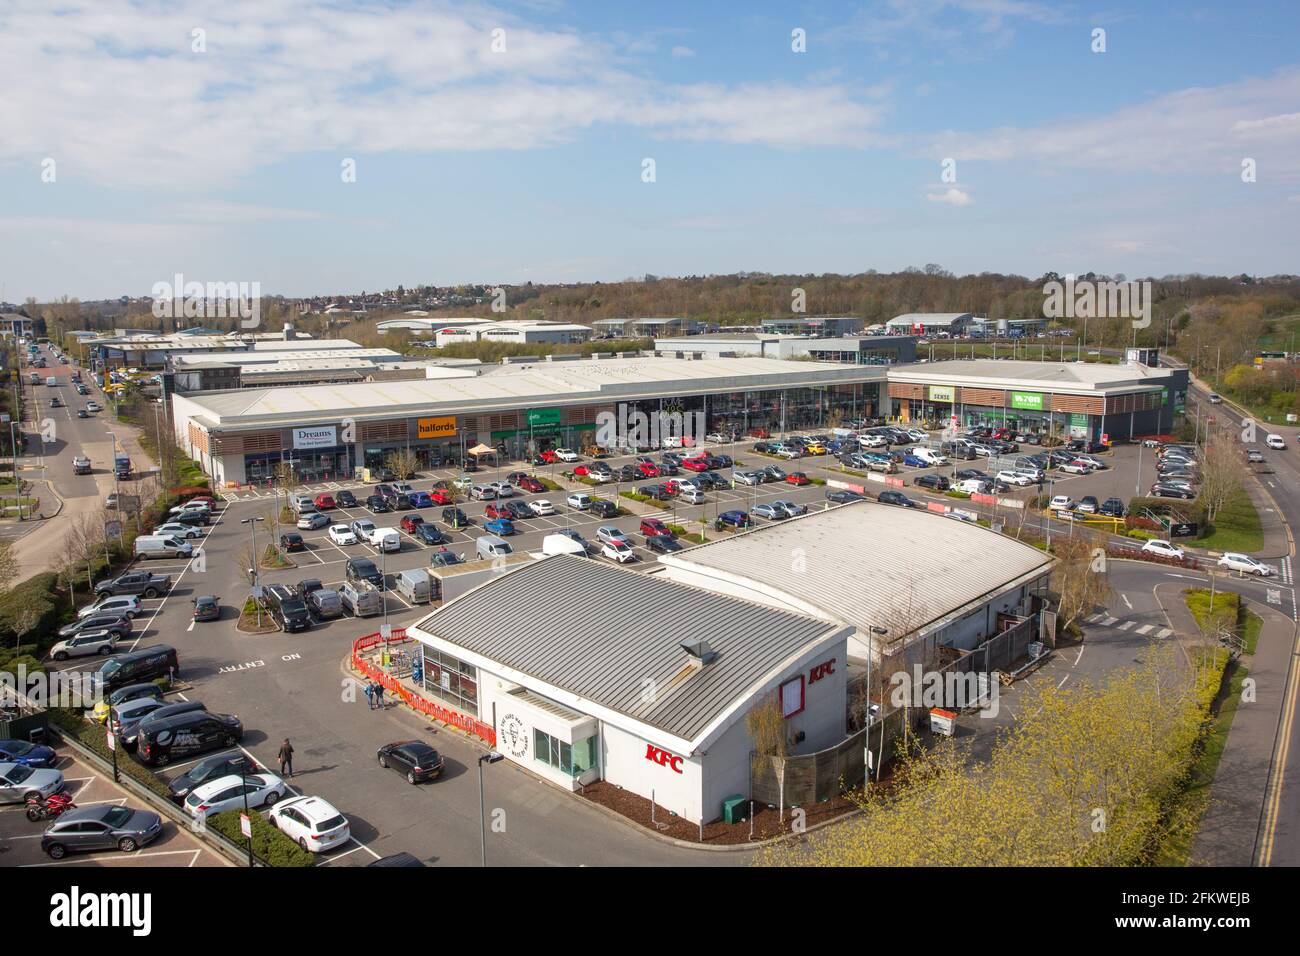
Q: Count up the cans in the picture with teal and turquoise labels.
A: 0